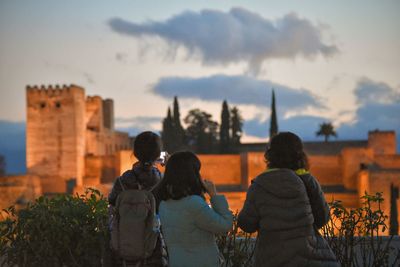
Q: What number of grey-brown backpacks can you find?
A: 1